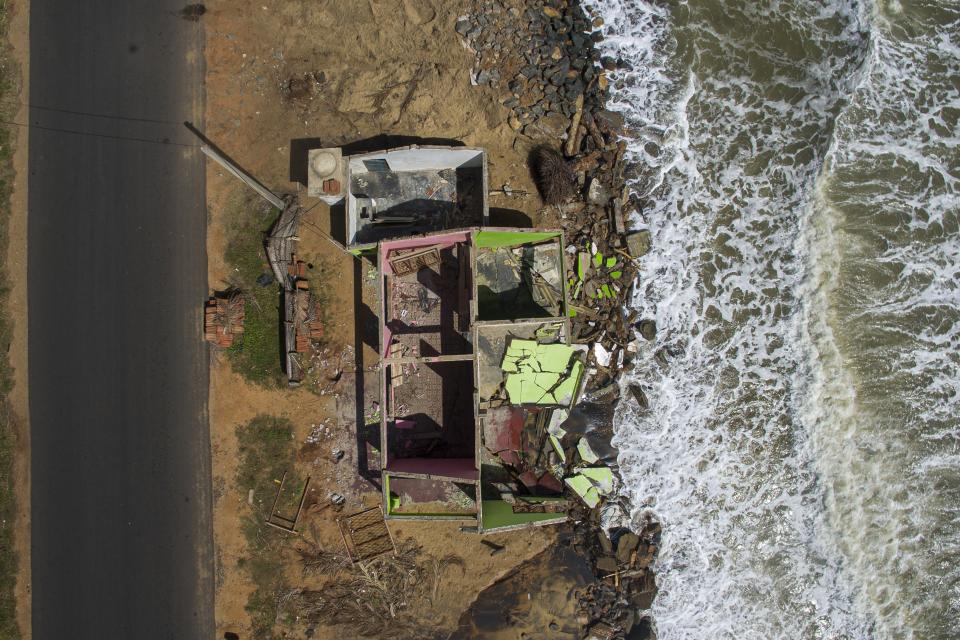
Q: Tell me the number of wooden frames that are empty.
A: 1